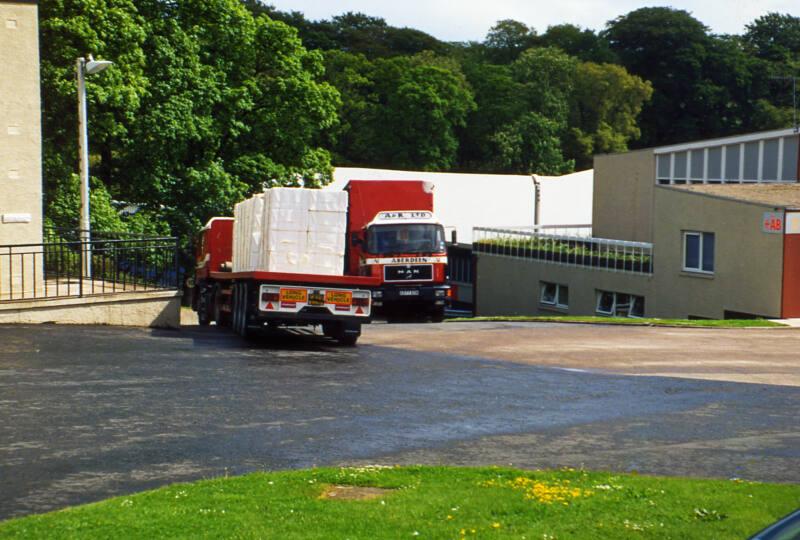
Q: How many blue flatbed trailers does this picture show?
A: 0